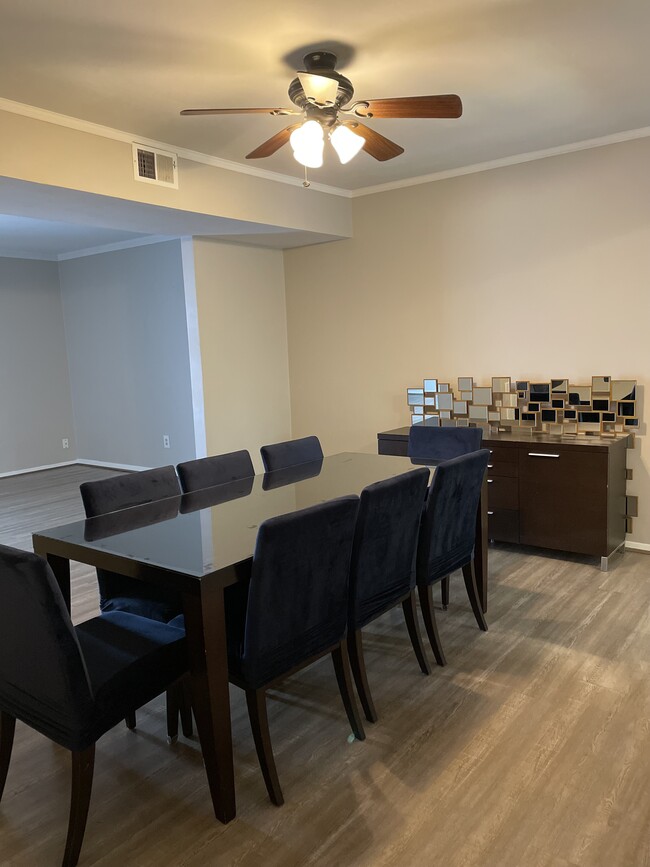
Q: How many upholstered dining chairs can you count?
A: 8